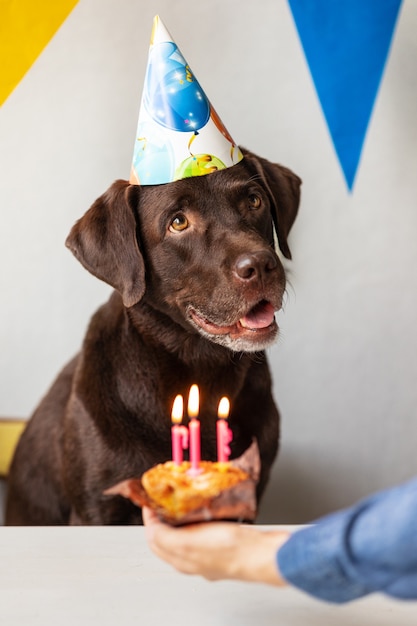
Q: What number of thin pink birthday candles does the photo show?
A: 3